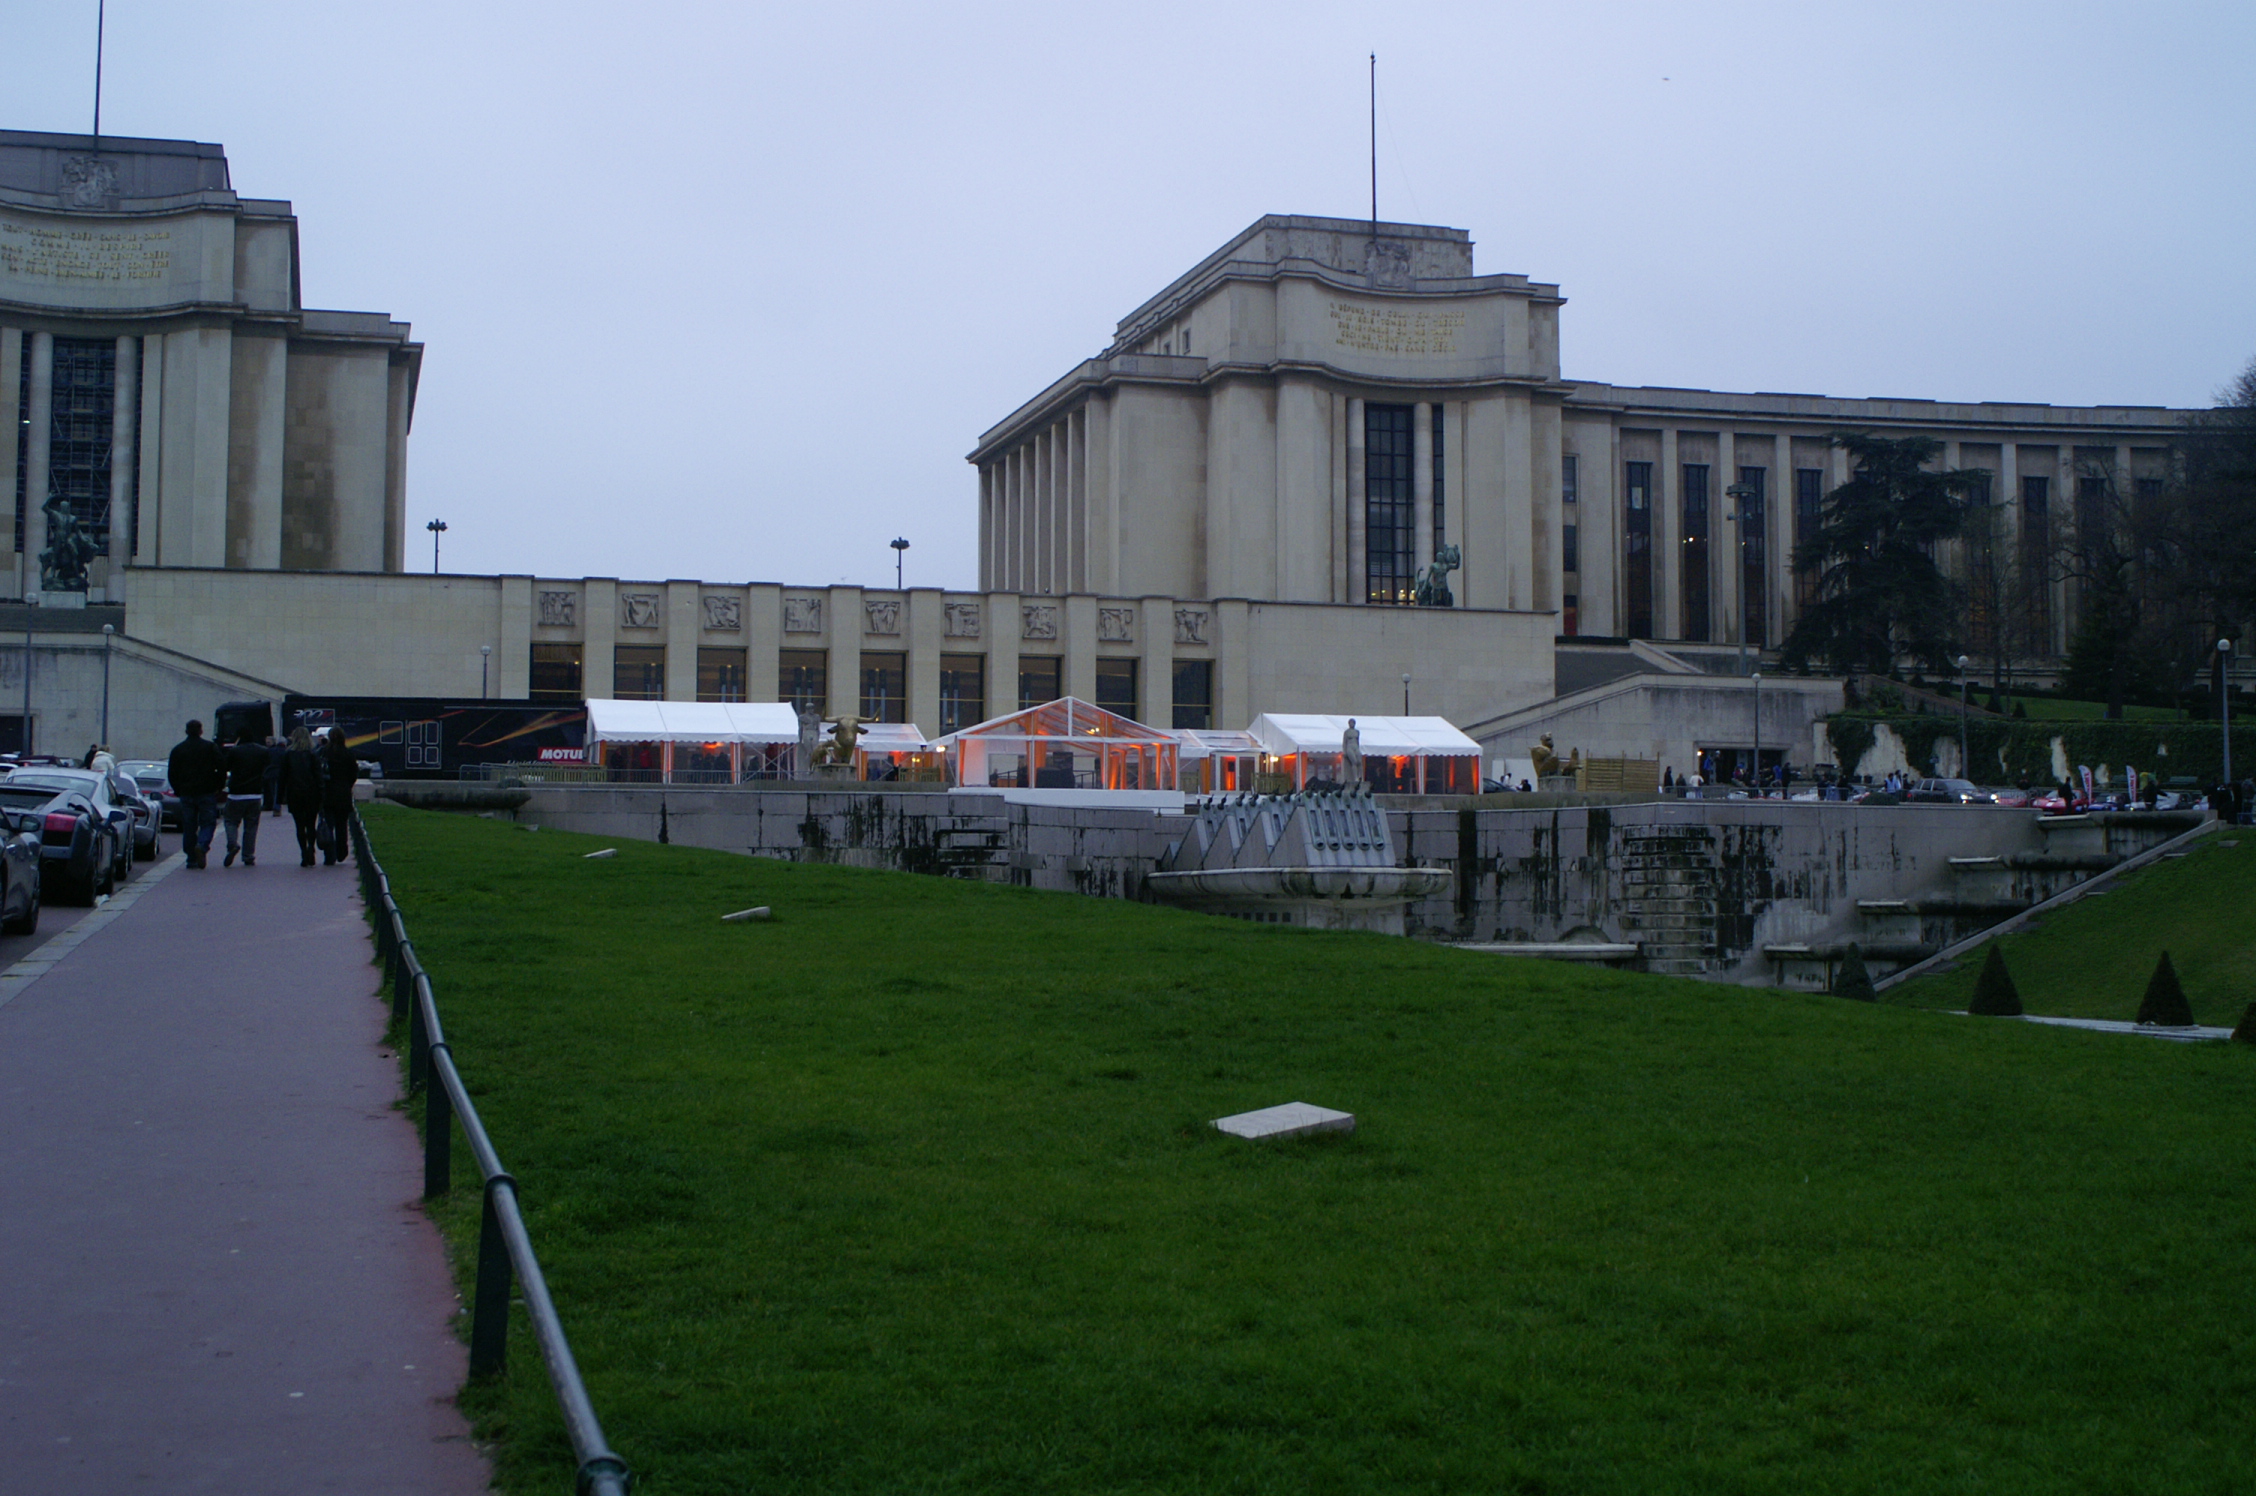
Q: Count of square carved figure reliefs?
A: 9